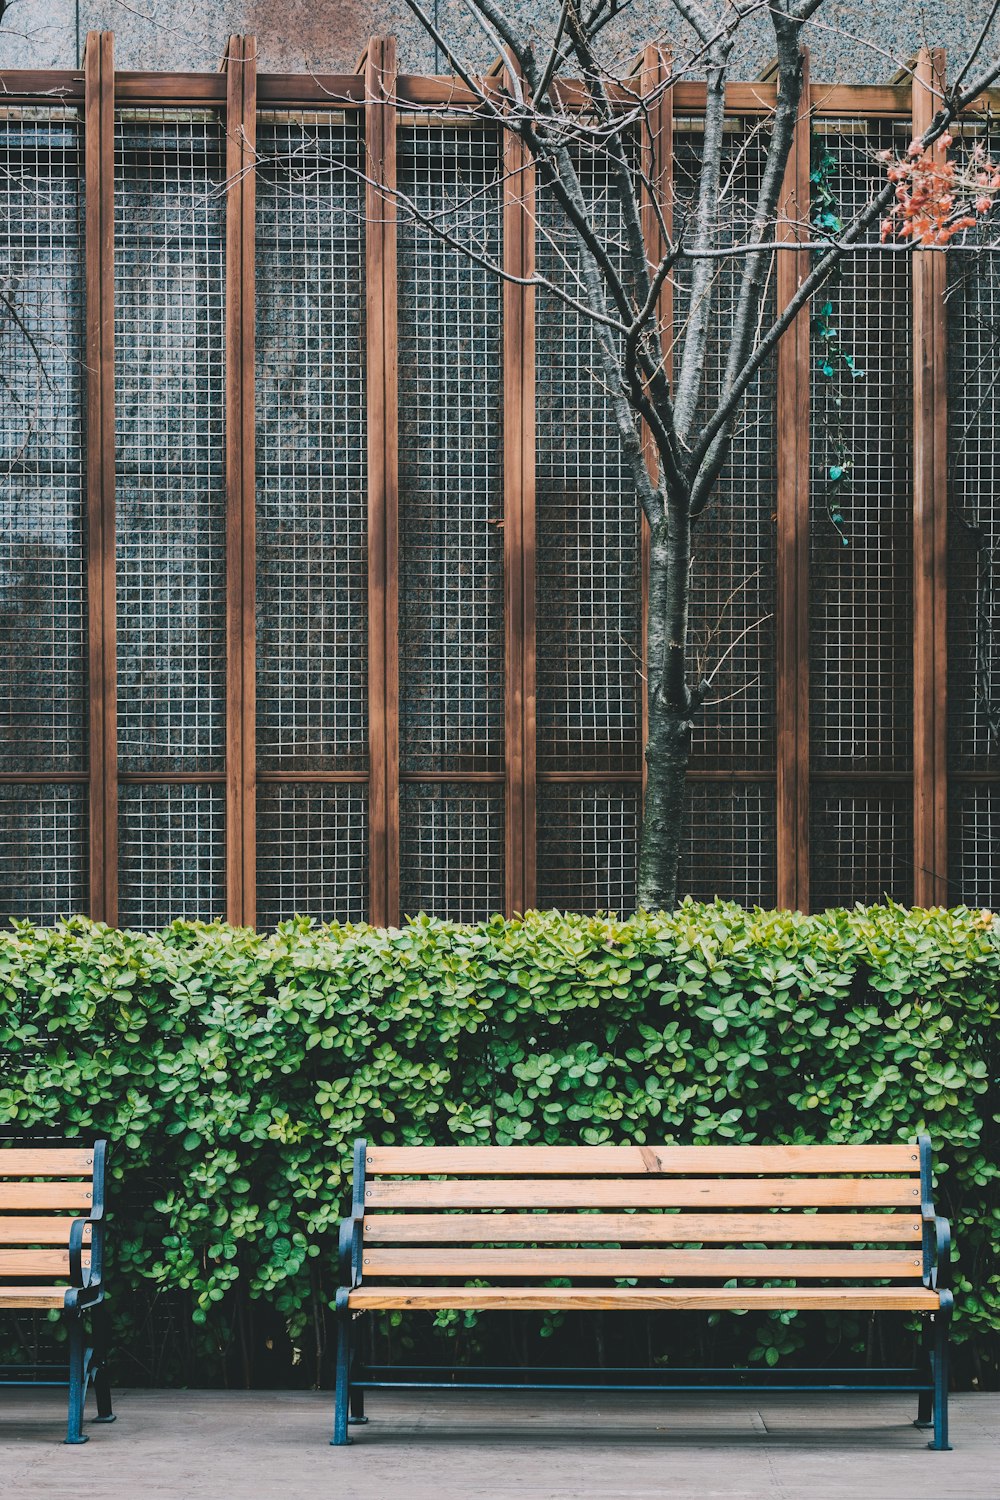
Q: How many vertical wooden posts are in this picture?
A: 7